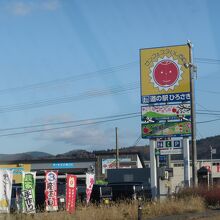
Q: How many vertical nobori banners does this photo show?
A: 5